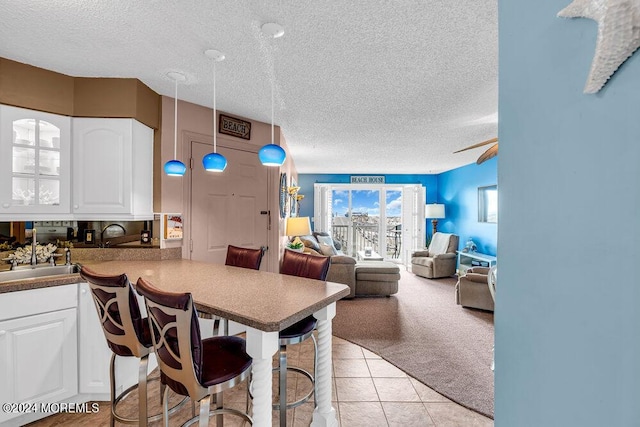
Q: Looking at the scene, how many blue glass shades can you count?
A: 3